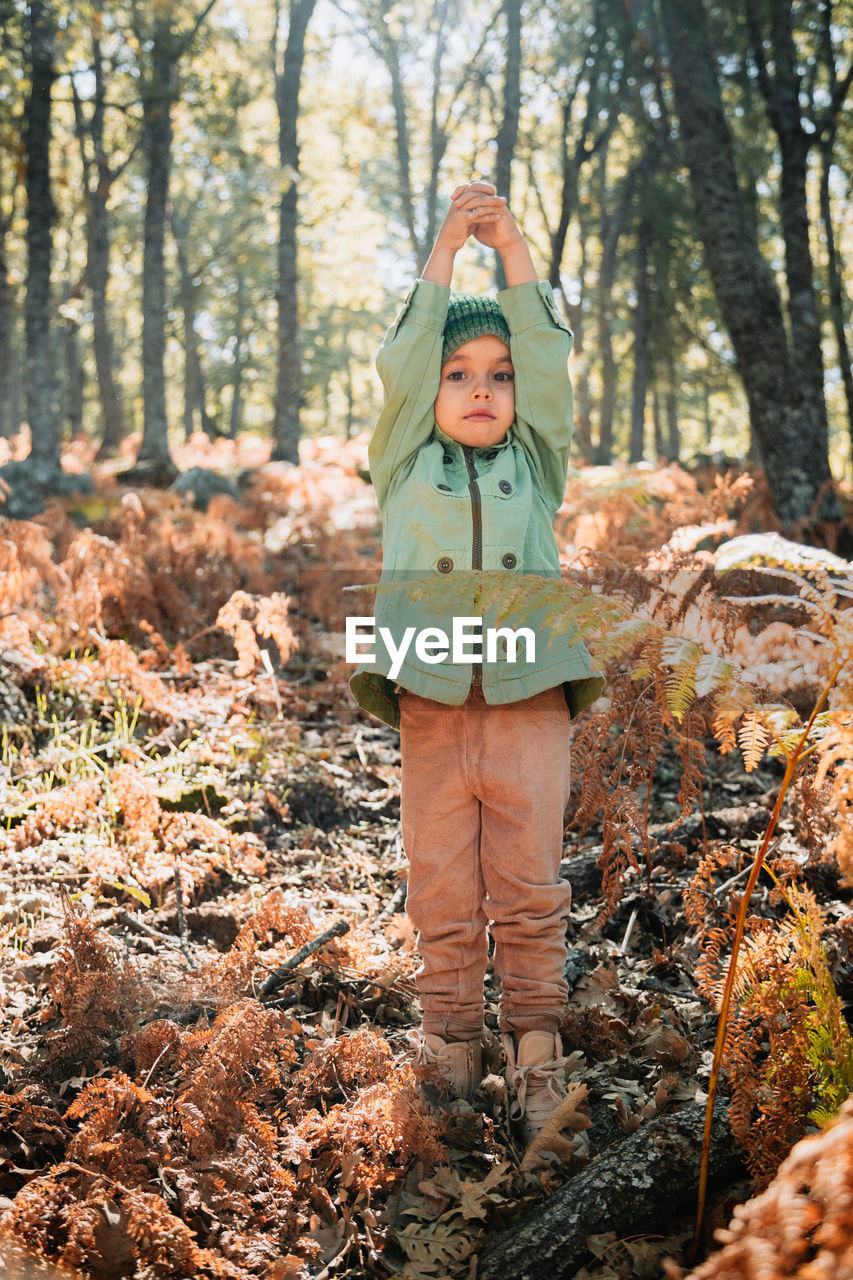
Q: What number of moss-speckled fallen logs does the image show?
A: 1